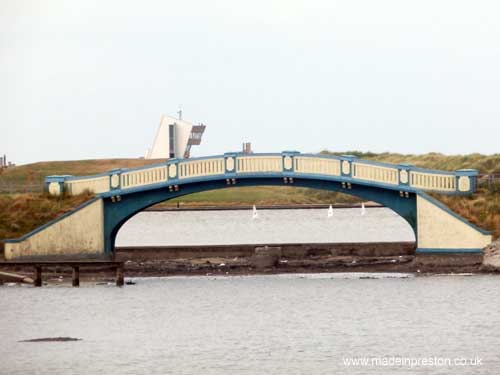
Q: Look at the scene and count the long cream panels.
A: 7